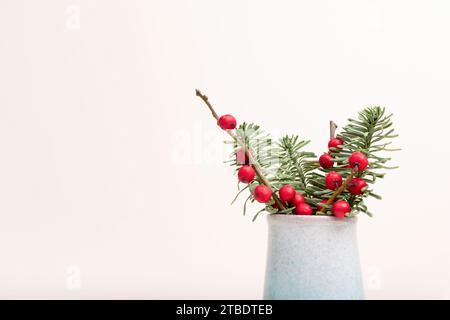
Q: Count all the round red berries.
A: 13